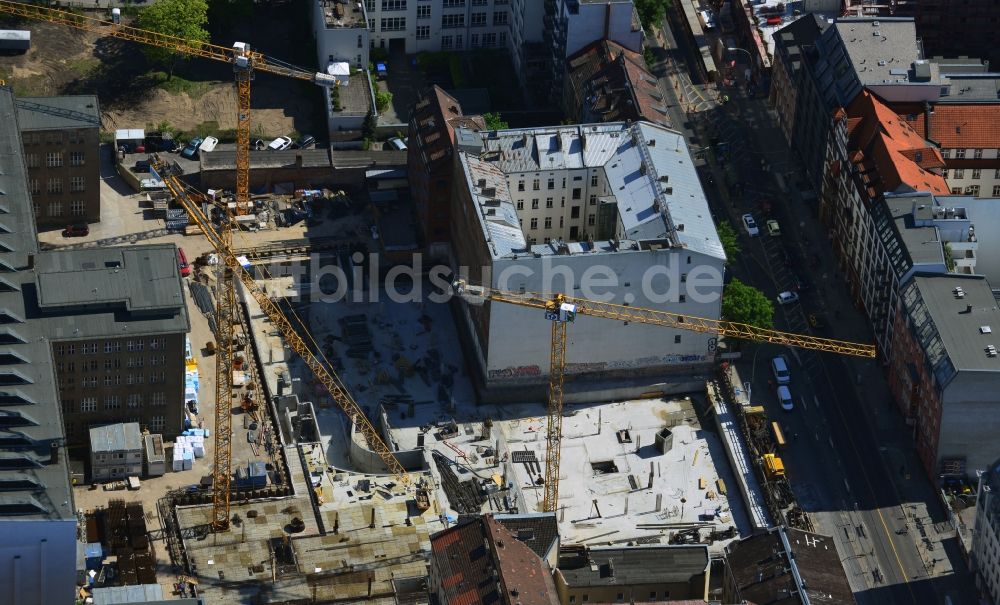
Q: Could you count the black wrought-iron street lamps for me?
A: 0